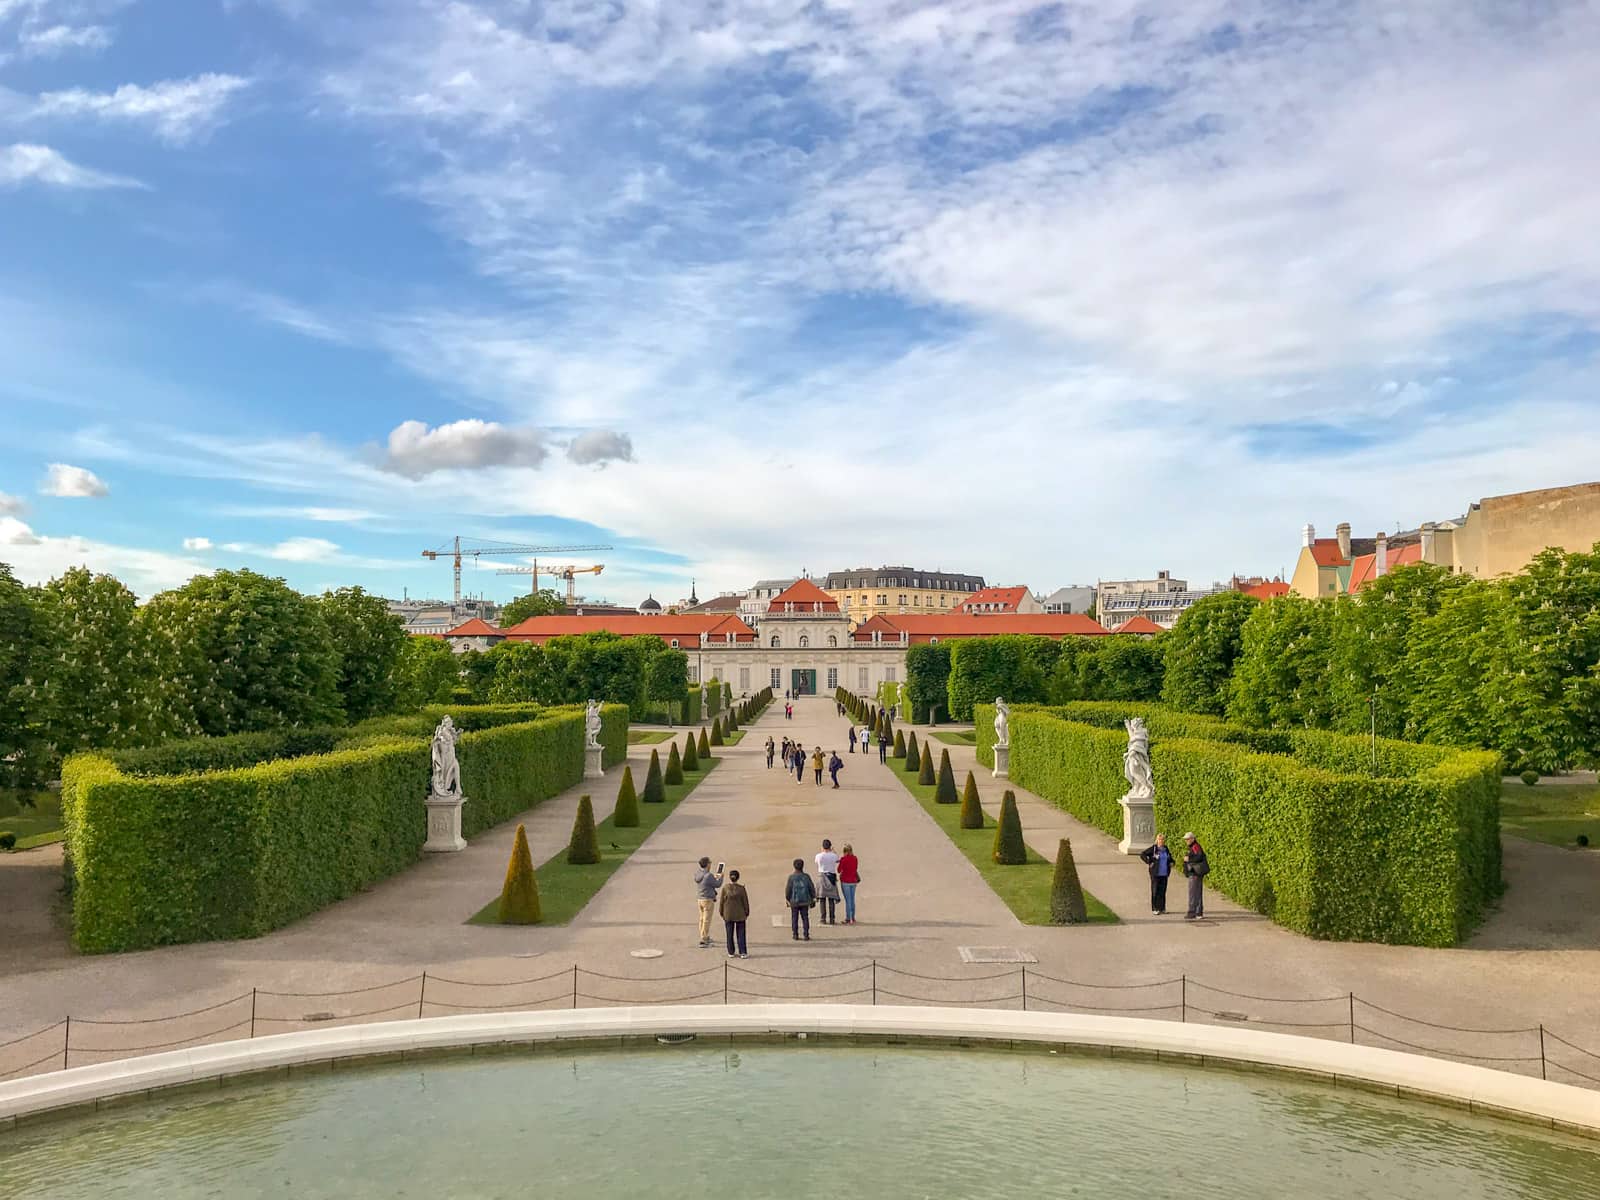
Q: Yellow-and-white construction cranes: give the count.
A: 2